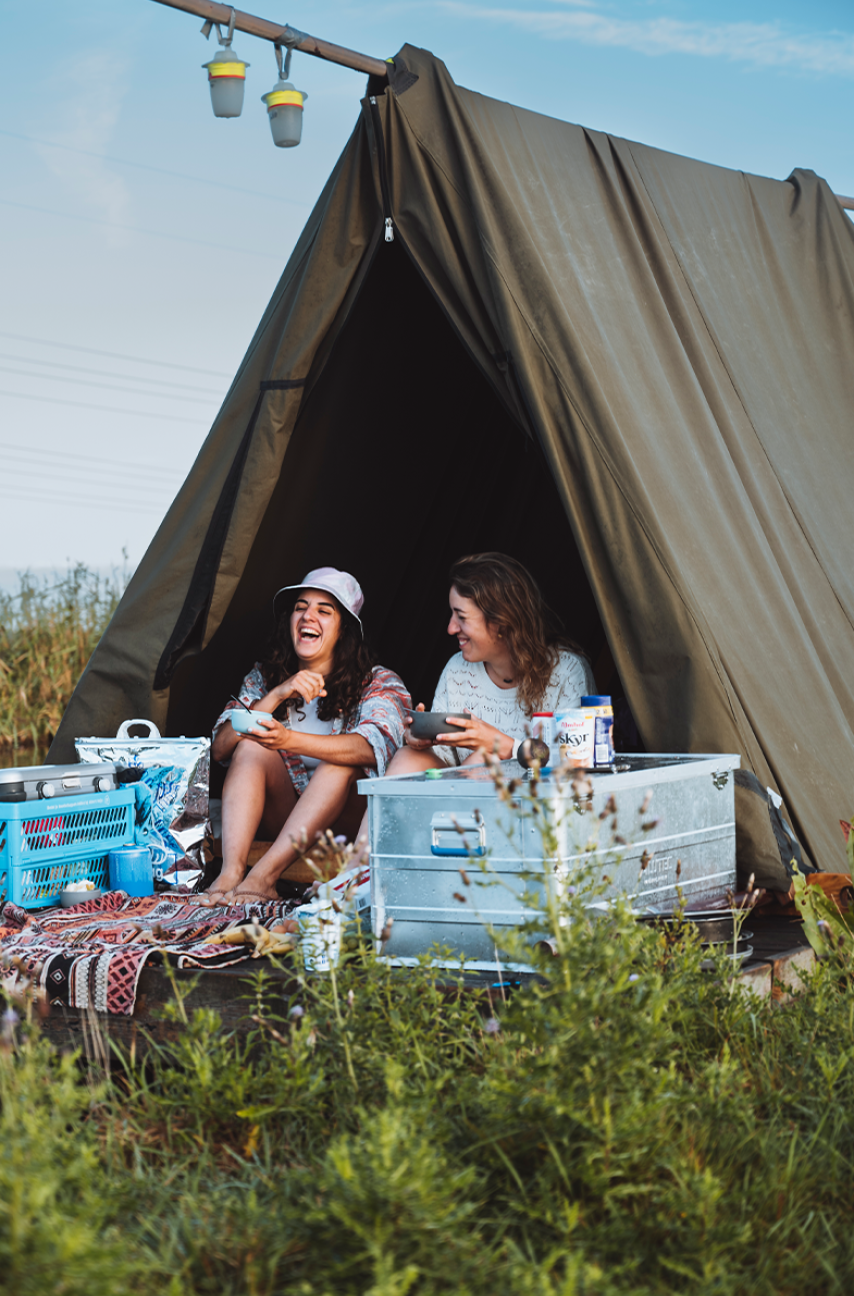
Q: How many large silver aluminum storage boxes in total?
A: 1